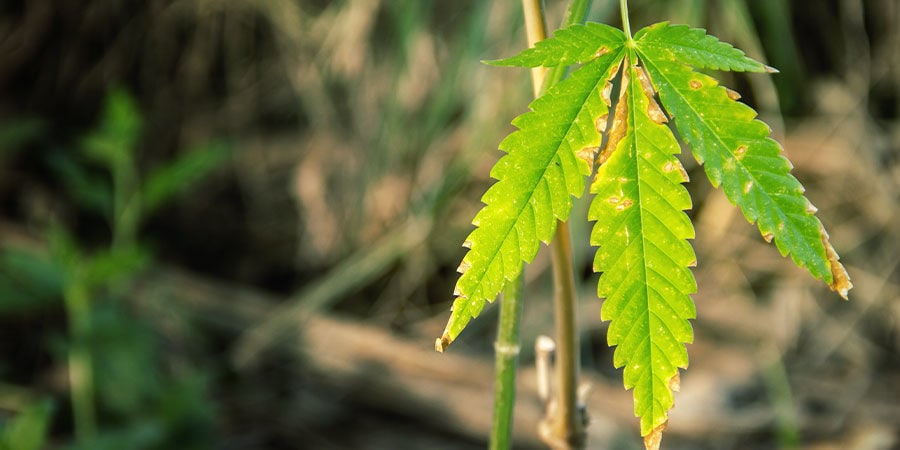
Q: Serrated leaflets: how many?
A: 5